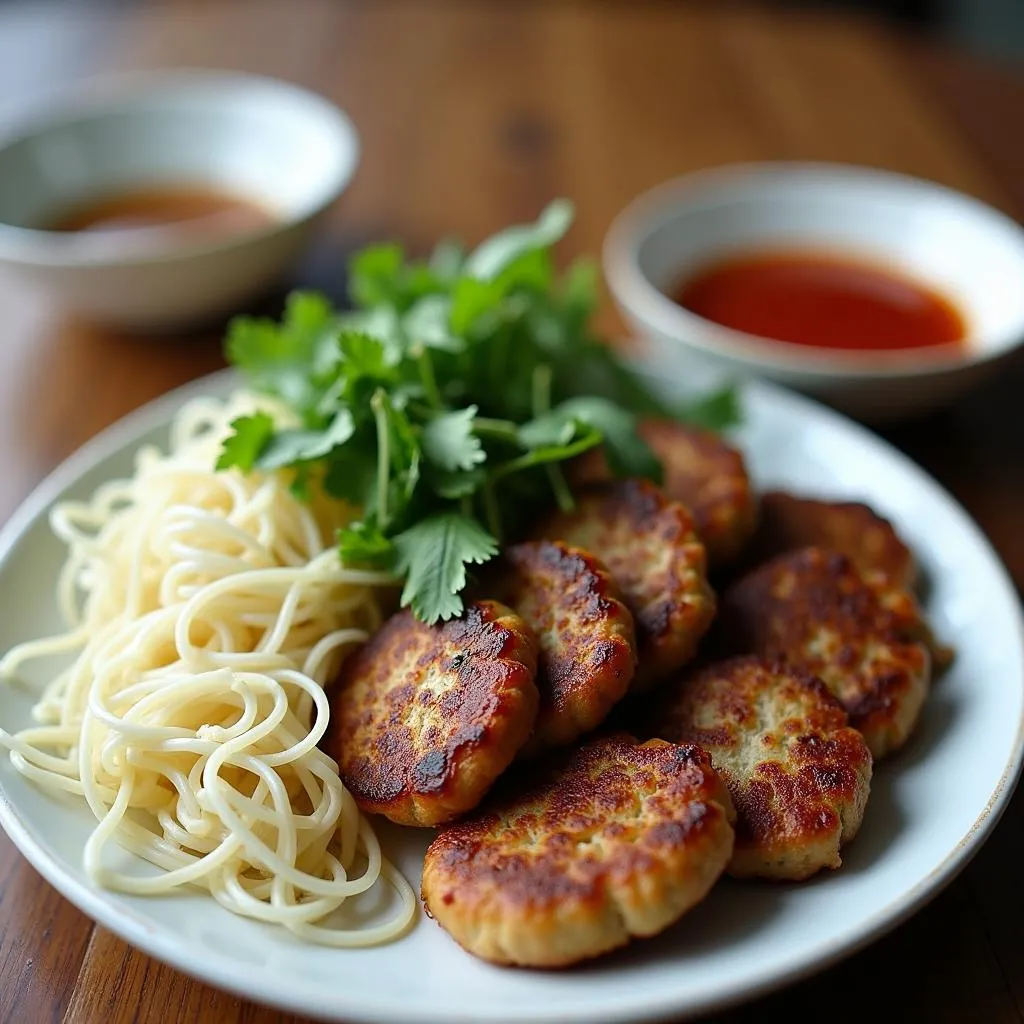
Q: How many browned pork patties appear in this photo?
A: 8